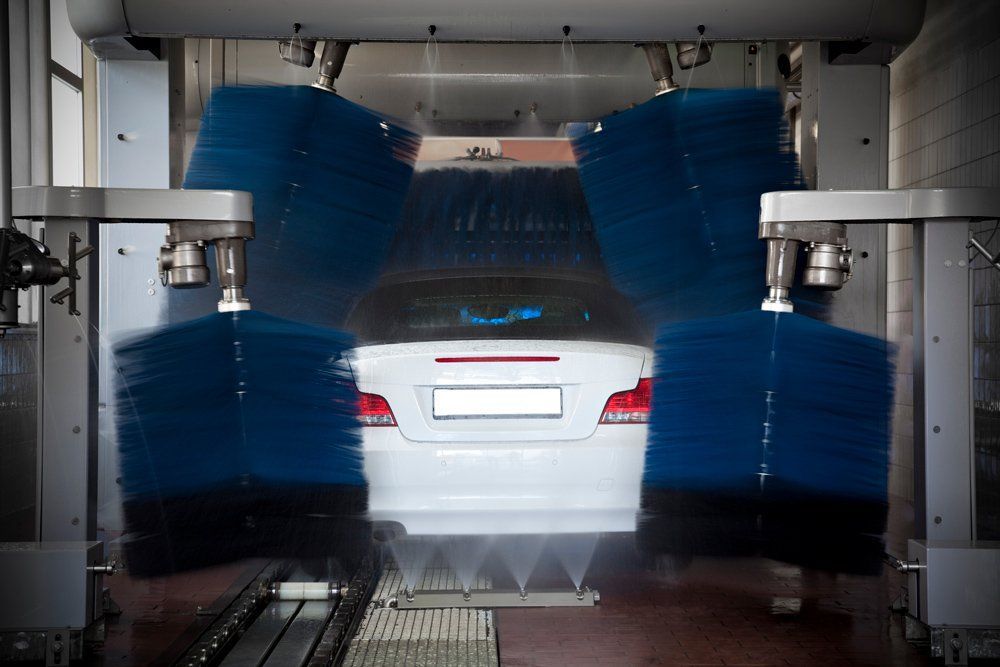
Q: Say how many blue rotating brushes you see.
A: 4